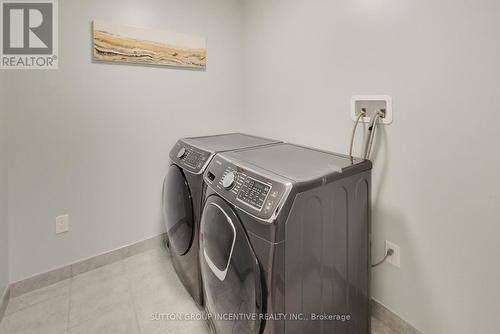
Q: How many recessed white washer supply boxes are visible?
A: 1